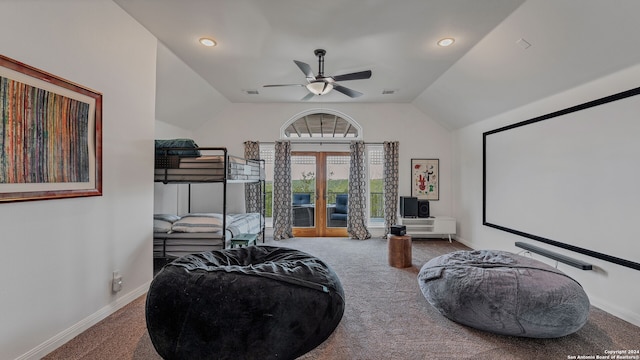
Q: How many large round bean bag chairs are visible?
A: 2